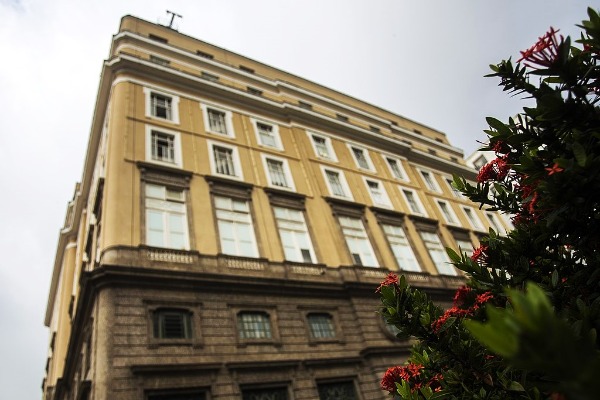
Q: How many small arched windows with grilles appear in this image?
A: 3